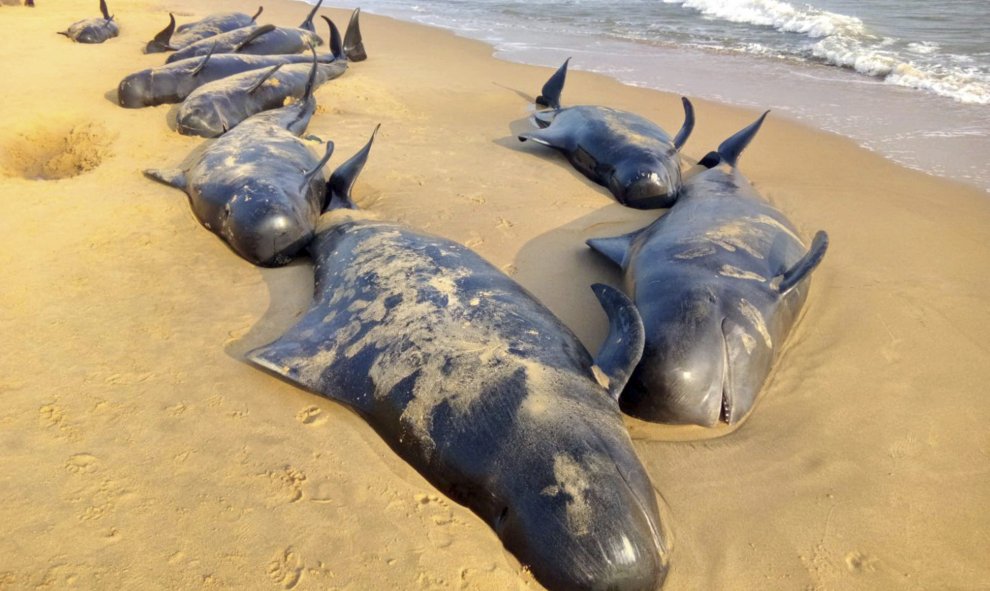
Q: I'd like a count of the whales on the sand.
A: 9